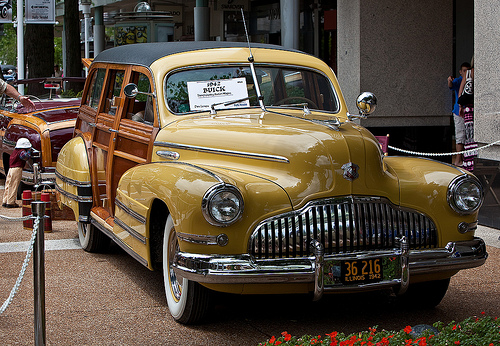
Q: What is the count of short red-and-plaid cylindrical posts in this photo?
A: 2